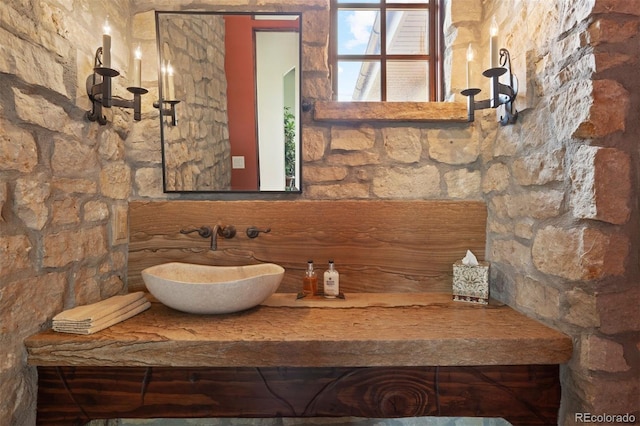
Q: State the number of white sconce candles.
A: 4